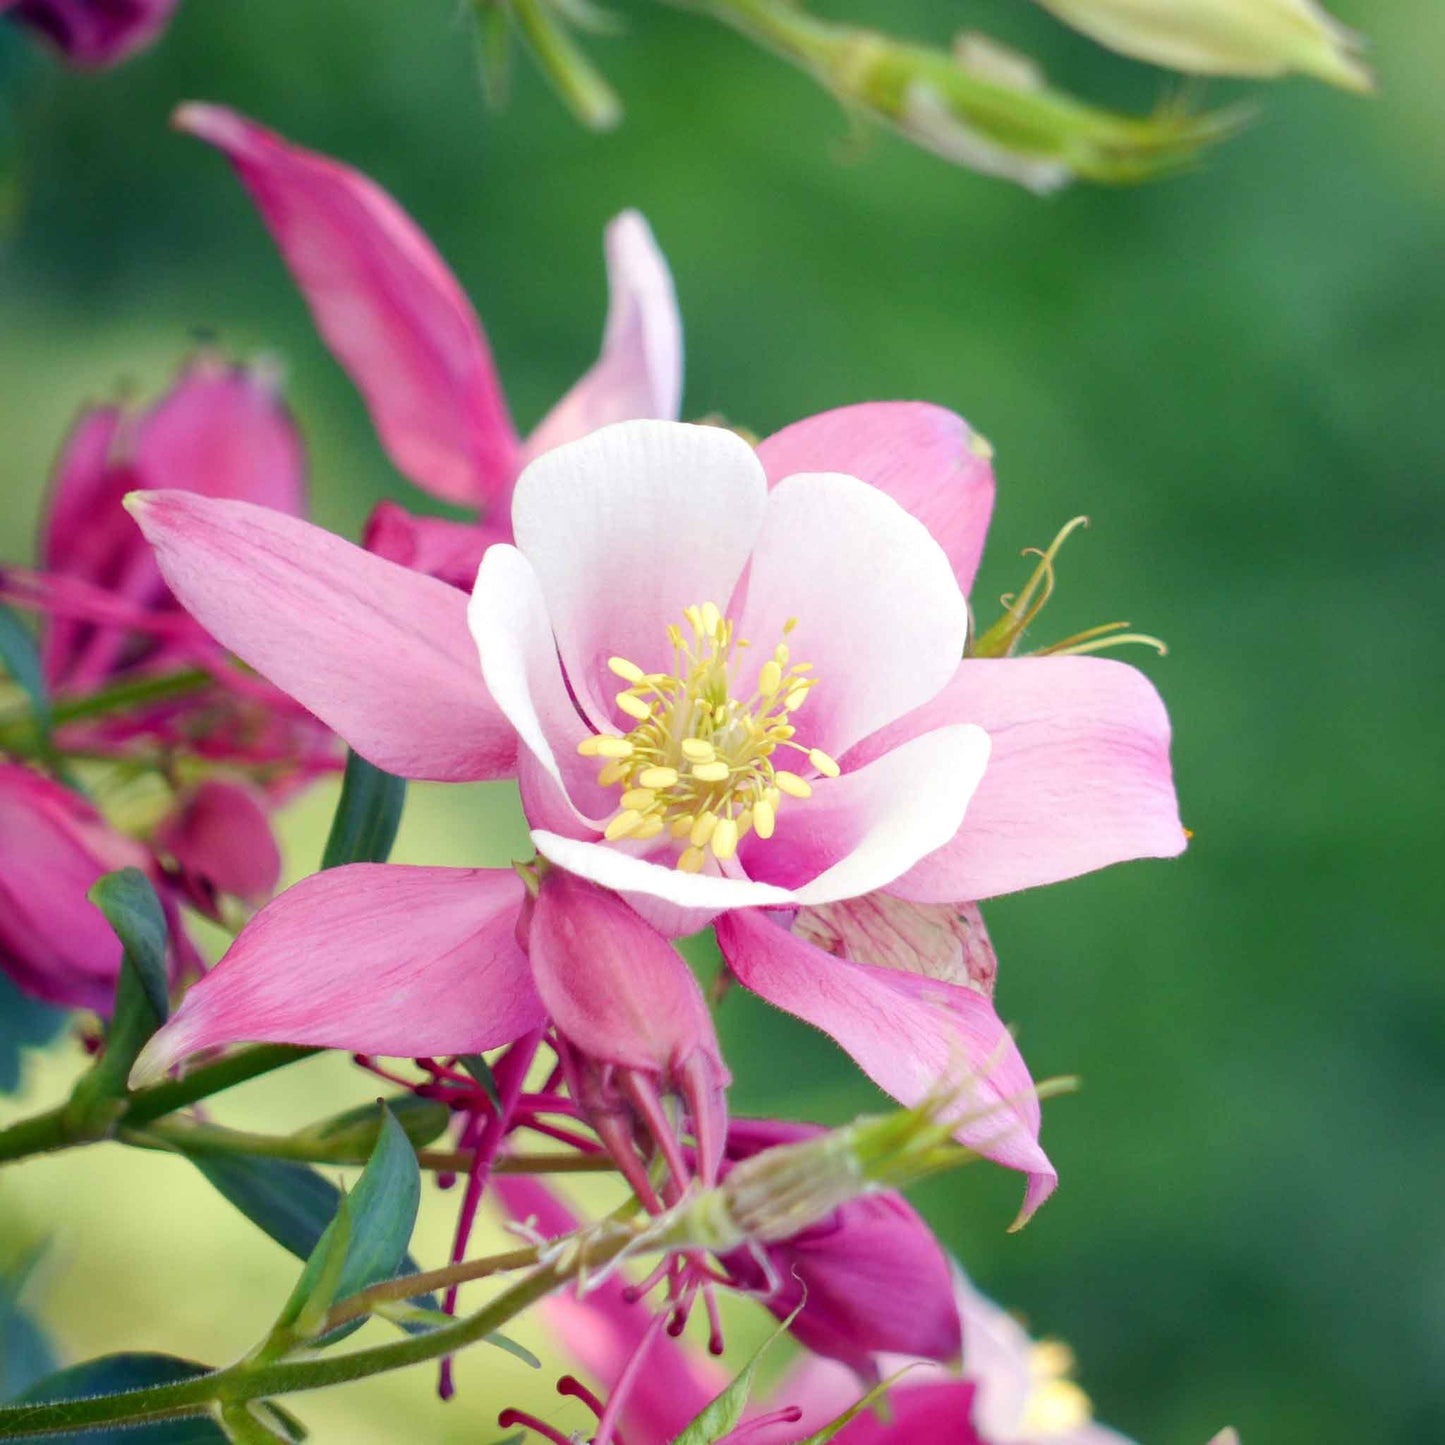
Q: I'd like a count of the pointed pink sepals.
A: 5